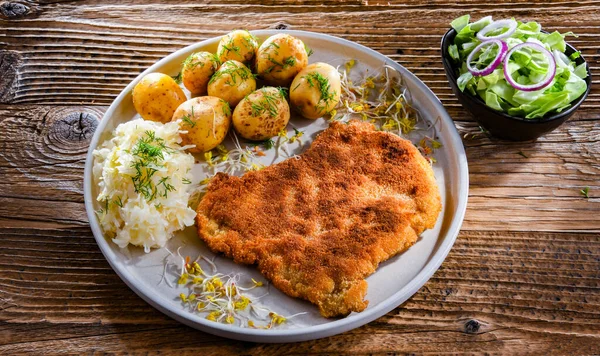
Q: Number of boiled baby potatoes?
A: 8